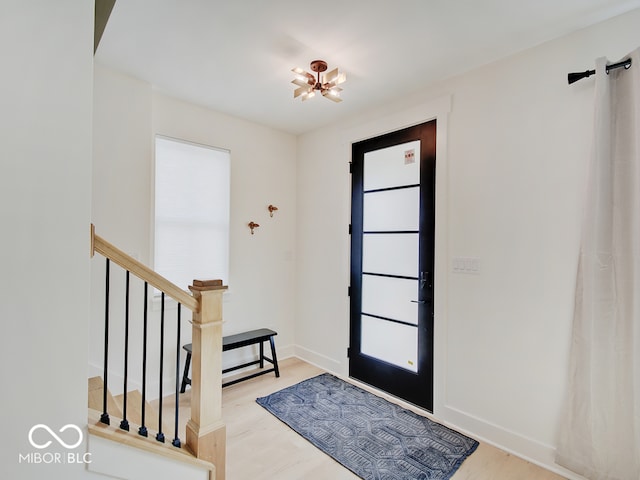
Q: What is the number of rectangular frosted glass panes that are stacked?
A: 5